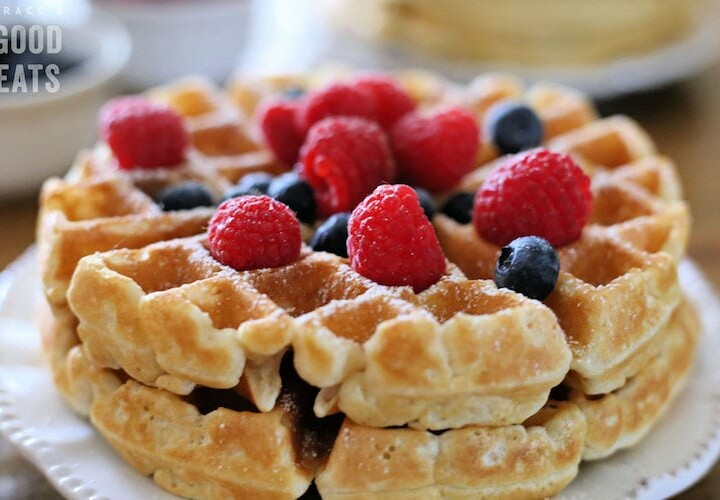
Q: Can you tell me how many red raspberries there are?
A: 9